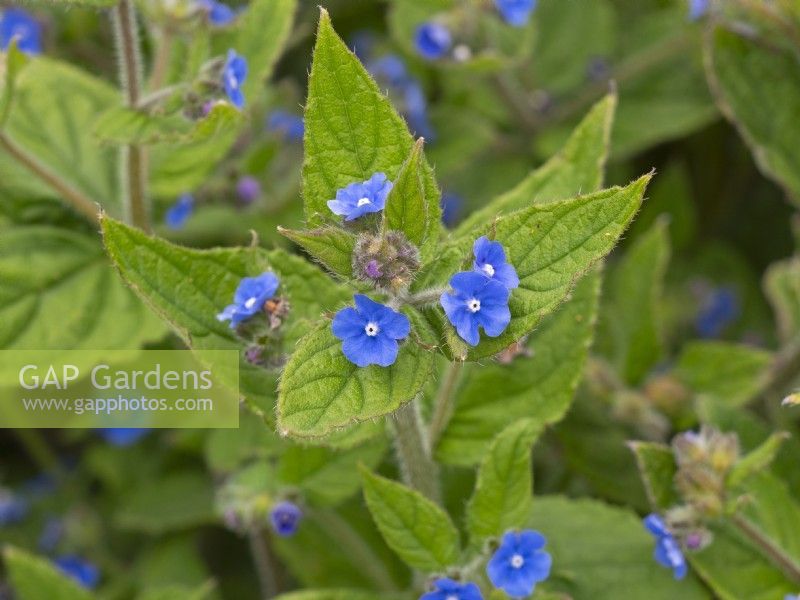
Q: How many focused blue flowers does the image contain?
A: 5